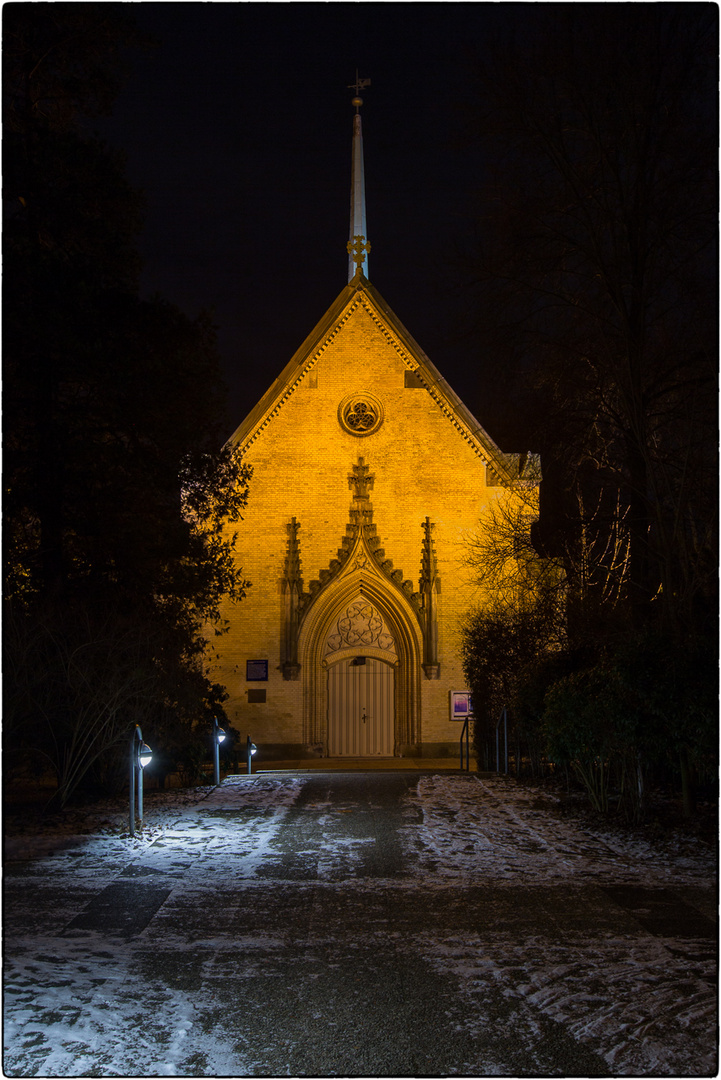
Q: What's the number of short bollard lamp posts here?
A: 3